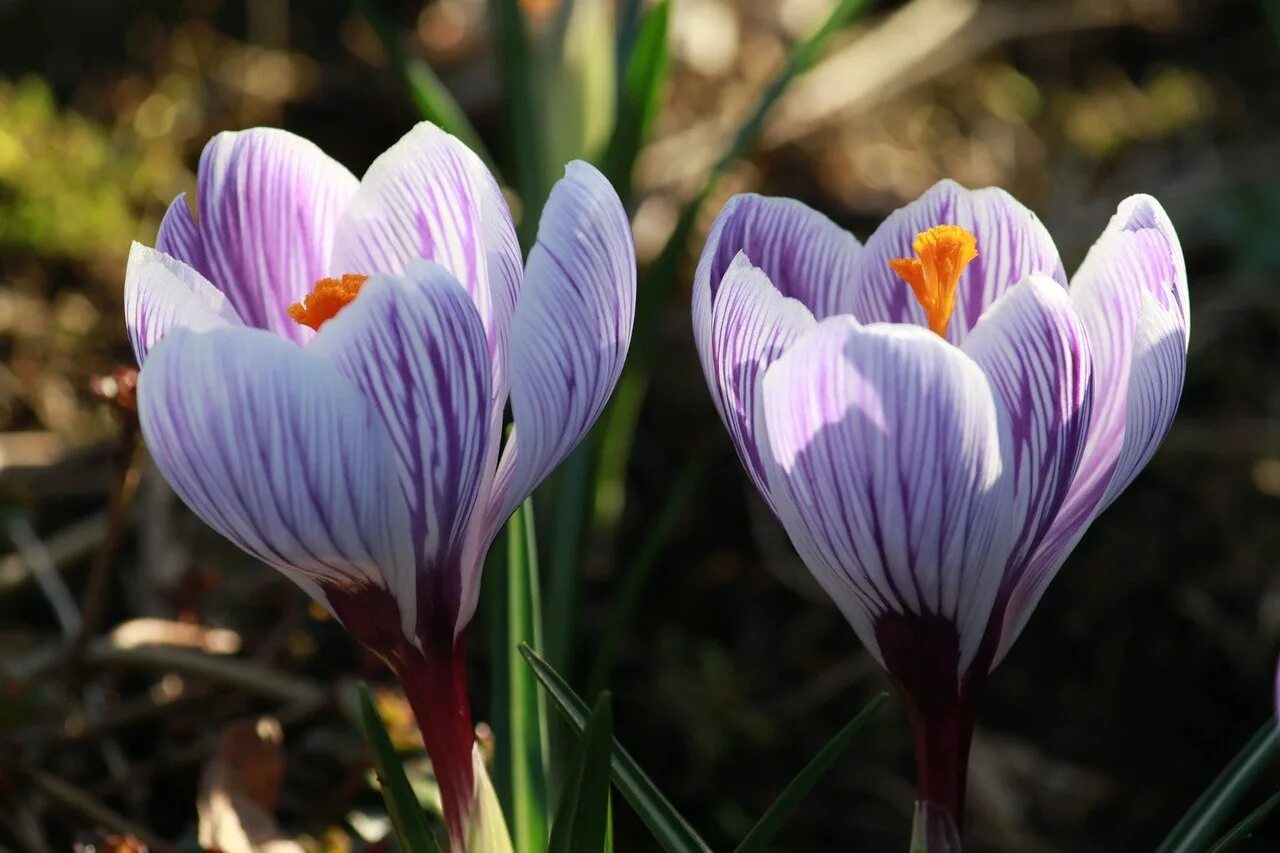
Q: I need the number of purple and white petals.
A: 12